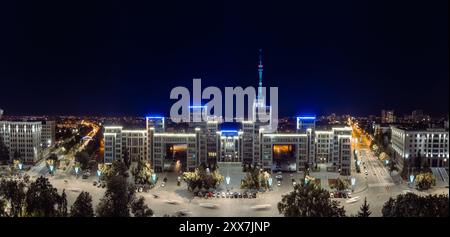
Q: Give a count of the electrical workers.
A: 0